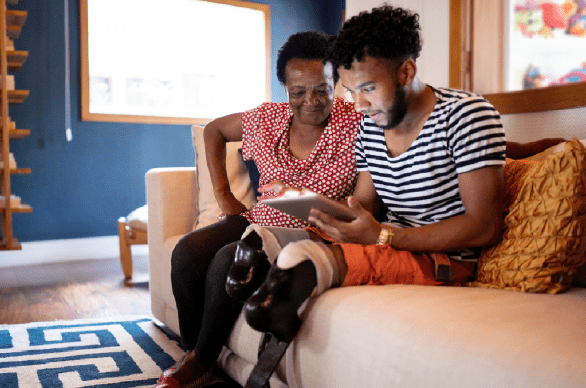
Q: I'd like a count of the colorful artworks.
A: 1